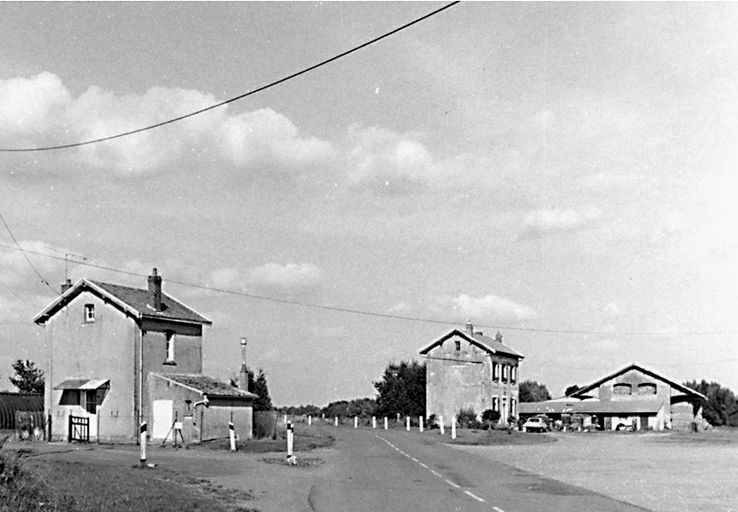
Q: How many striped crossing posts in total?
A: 3